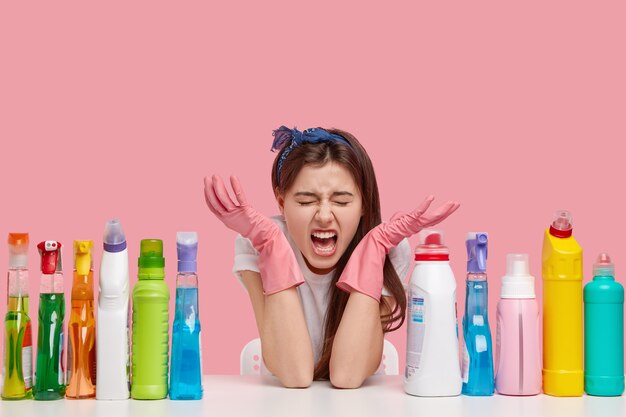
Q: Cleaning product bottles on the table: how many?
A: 11